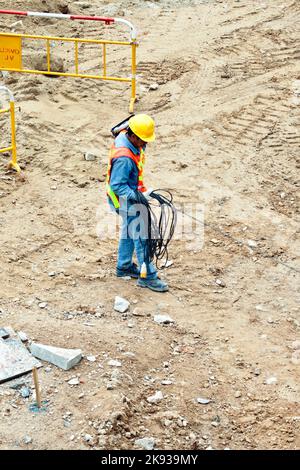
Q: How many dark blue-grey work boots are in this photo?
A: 2